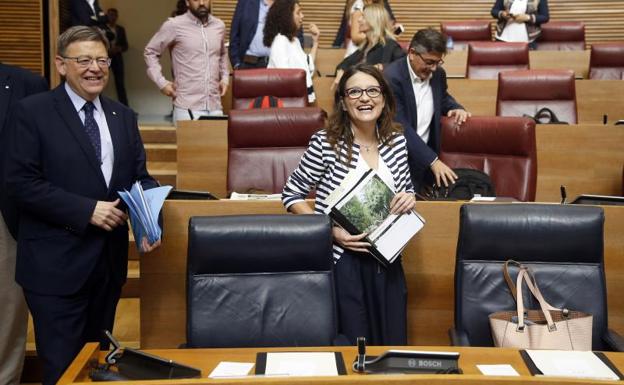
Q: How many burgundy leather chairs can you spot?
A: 8